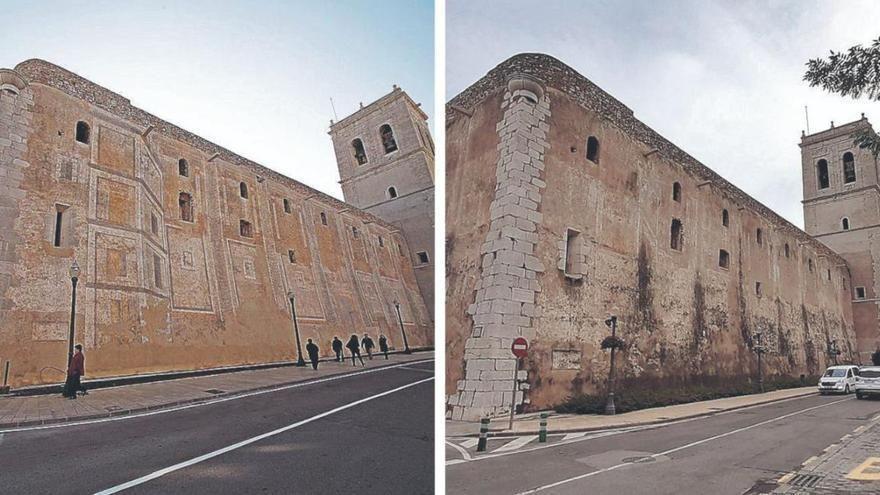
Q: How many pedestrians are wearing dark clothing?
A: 5